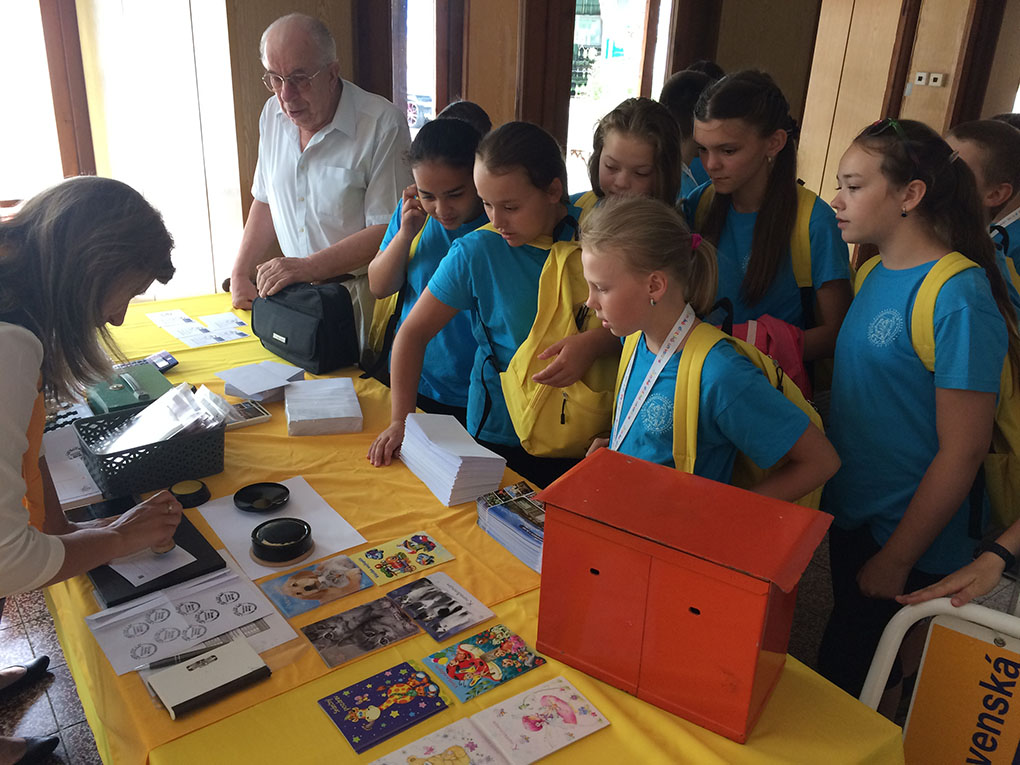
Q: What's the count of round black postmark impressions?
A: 9